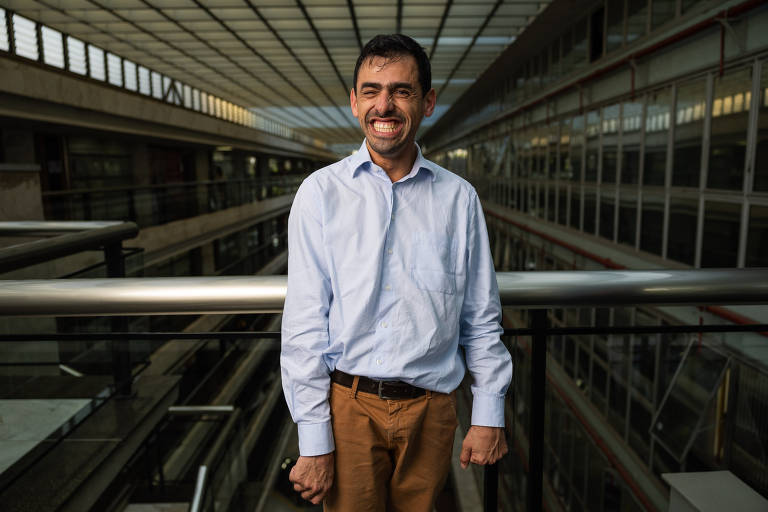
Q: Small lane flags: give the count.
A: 0